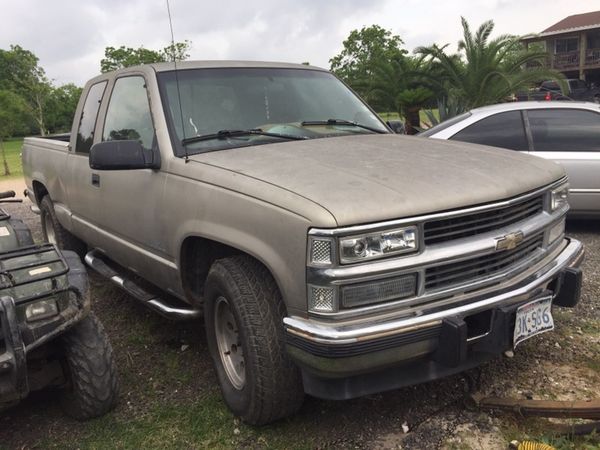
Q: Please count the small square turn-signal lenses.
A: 2